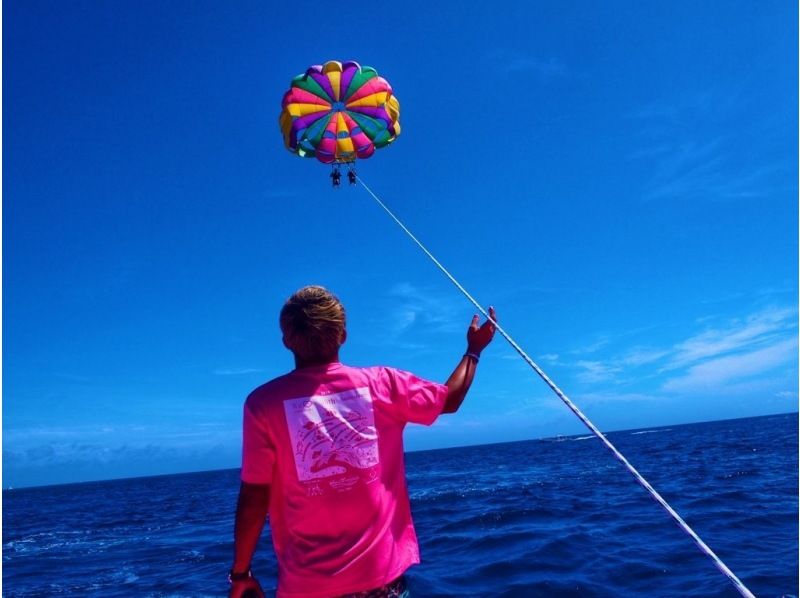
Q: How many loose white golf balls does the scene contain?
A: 0